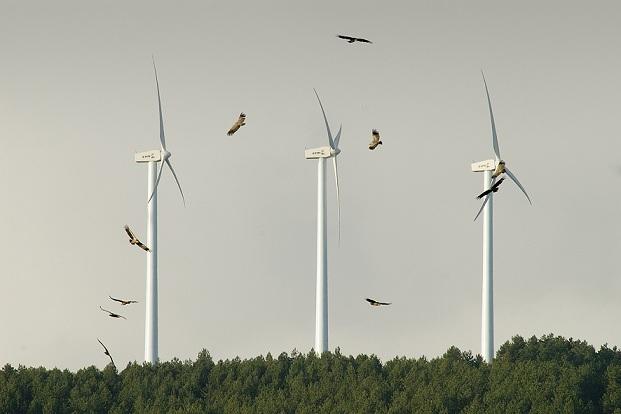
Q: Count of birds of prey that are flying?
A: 10